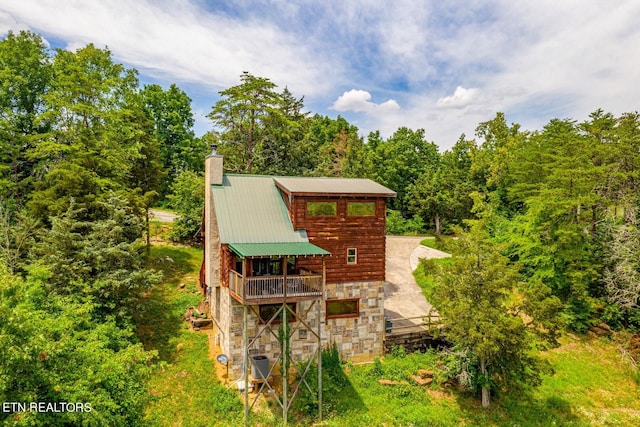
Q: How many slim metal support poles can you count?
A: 3